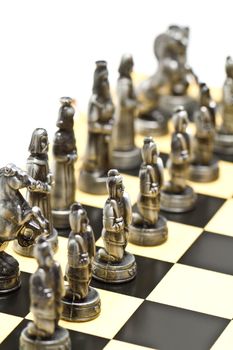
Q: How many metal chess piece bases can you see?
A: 14